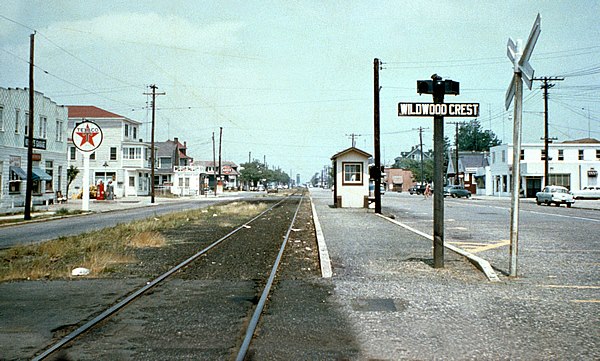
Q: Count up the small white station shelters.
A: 1